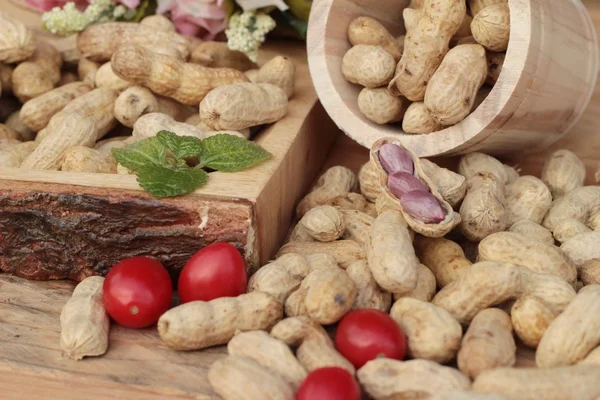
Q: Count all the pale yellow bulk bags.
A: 0